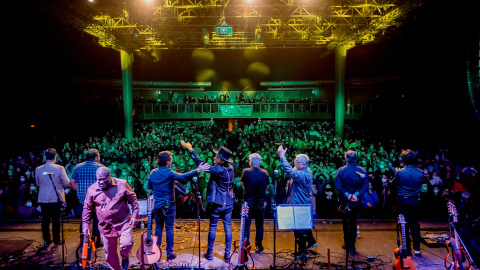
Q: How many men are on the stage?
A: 9